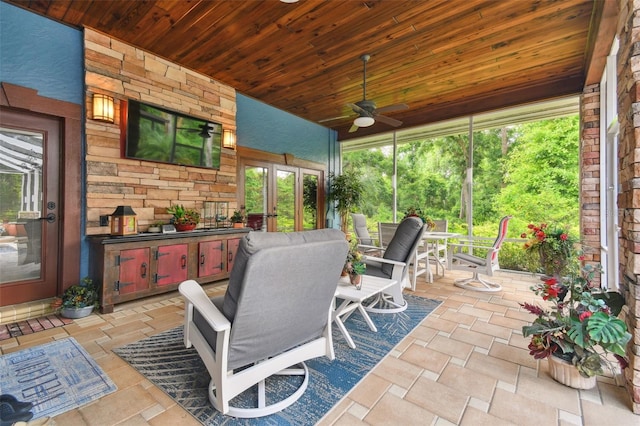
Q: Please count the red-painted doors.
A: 4